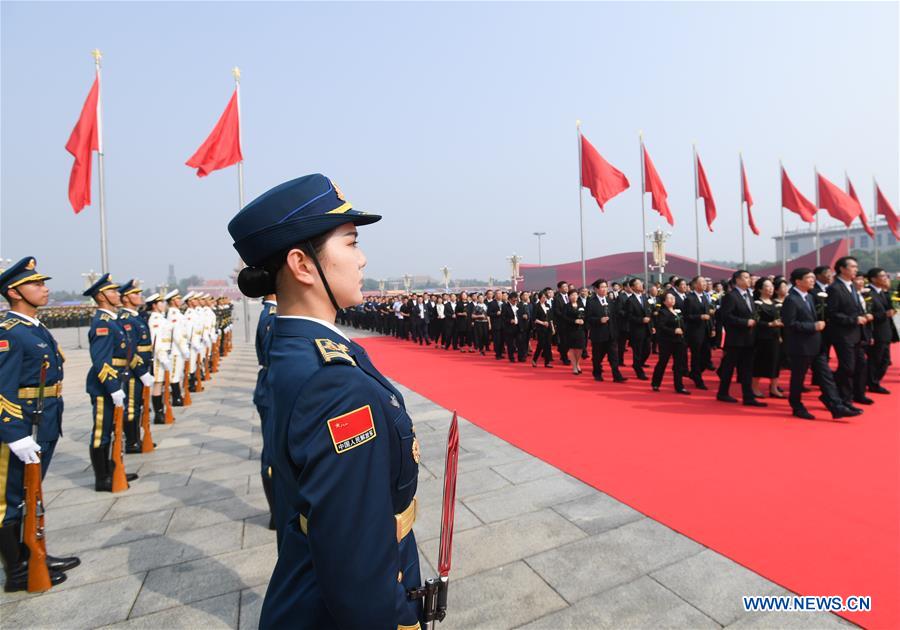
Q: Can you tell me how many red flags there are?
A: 10